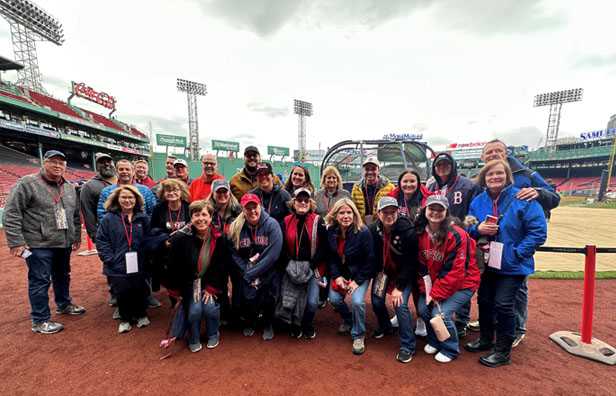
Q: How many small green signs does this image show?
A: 3